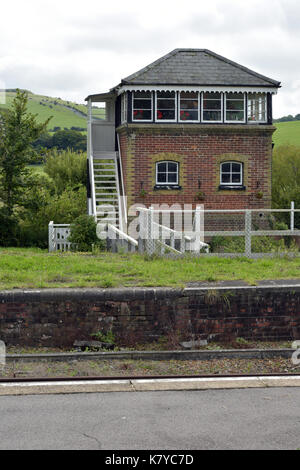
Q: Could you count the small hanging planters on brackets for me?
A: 3